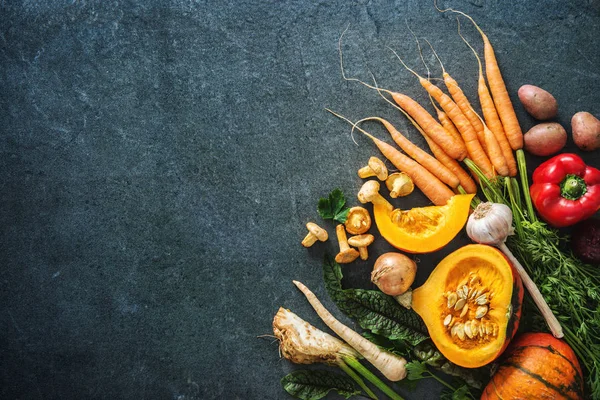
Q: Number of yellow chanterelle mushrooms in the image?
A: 7